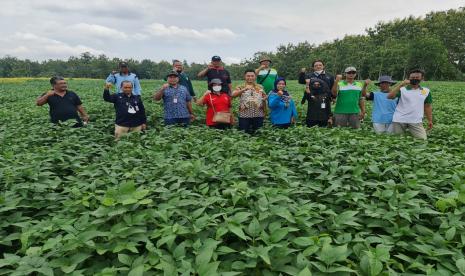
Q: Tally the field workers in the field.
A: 15